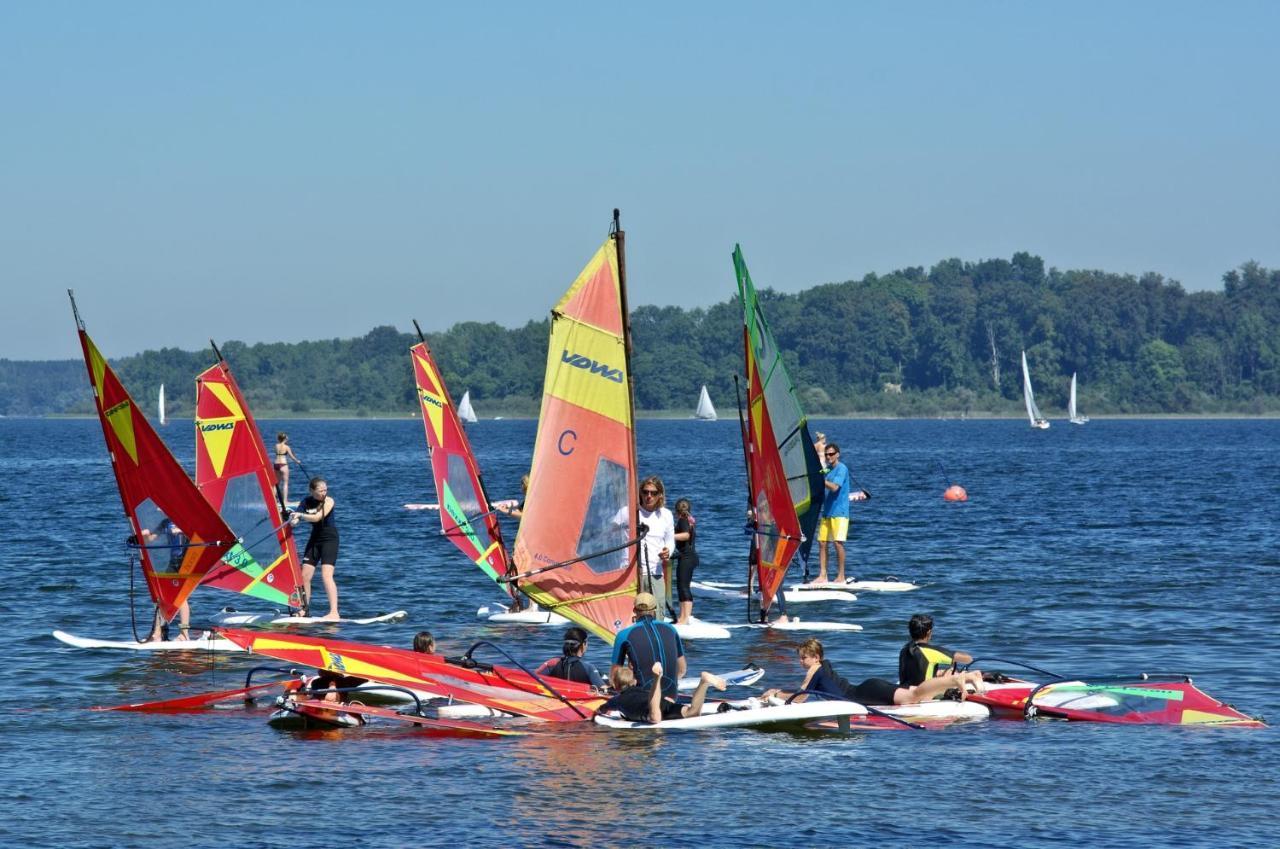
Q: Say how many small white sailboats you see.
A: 5